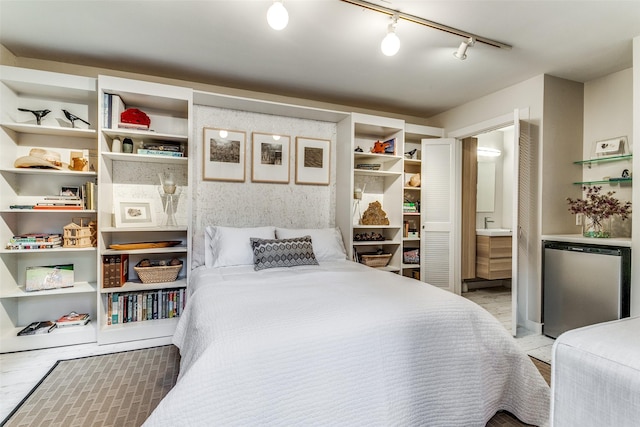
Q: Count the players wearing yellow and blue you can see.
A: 0